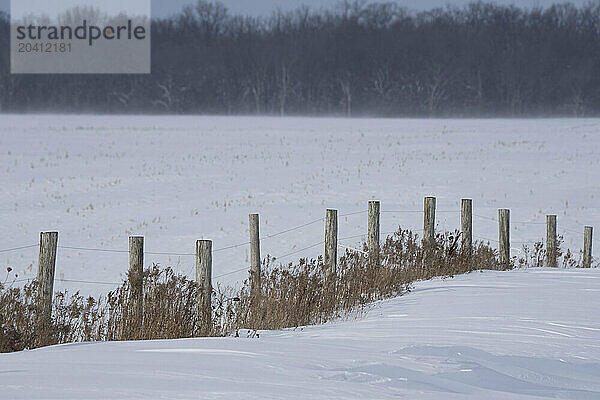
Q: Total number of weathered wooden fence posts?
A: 11